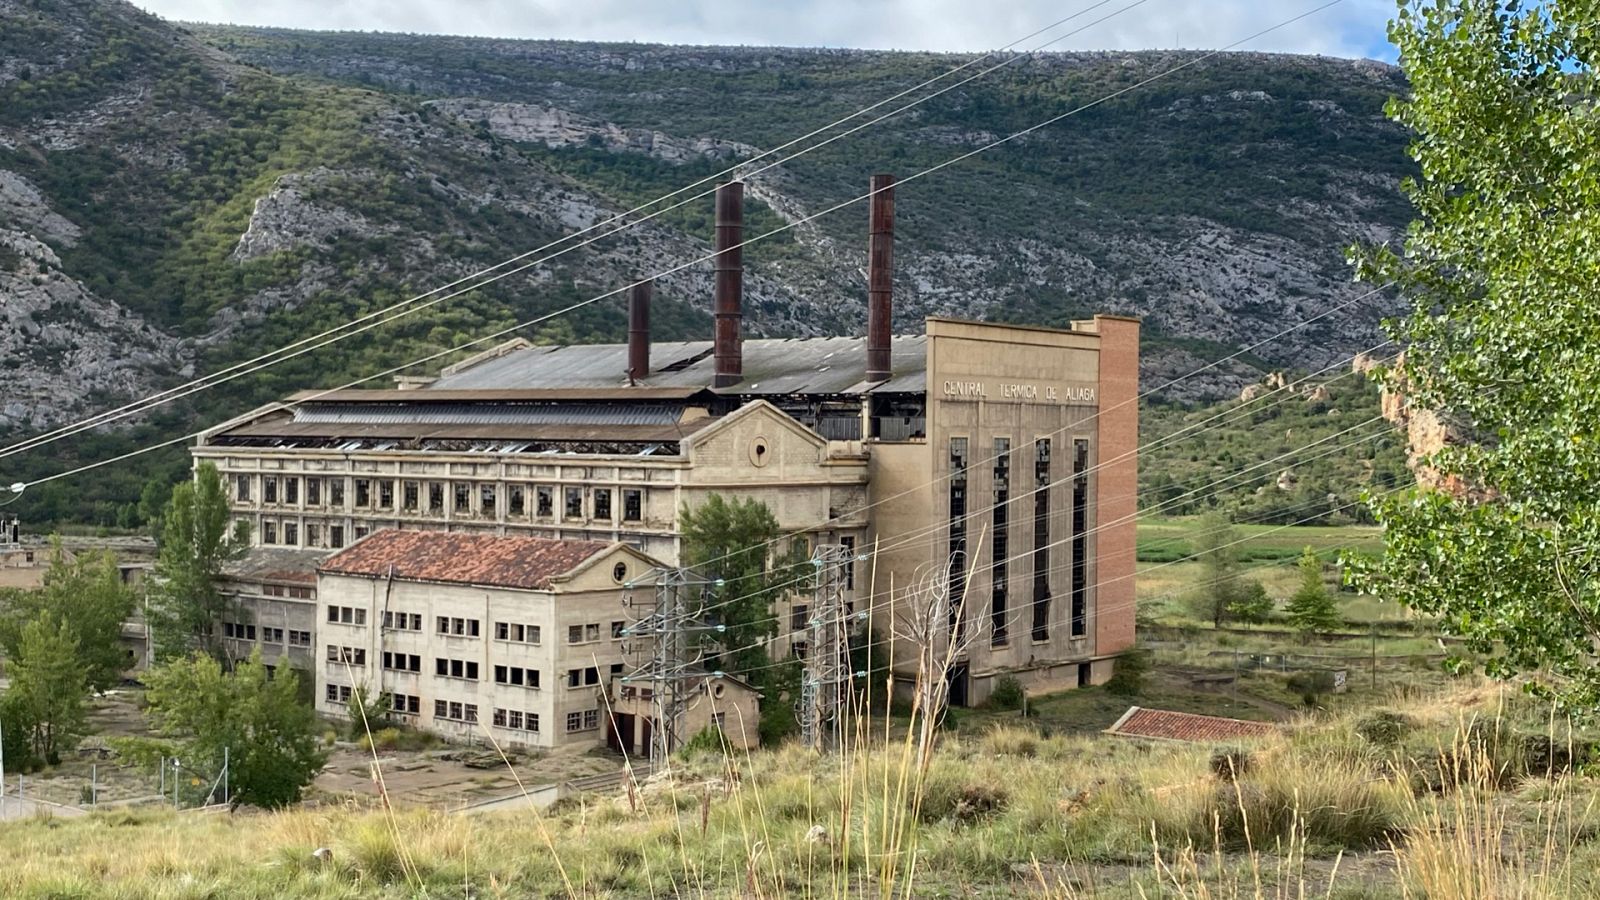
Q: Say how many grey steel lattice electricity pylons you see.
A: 2